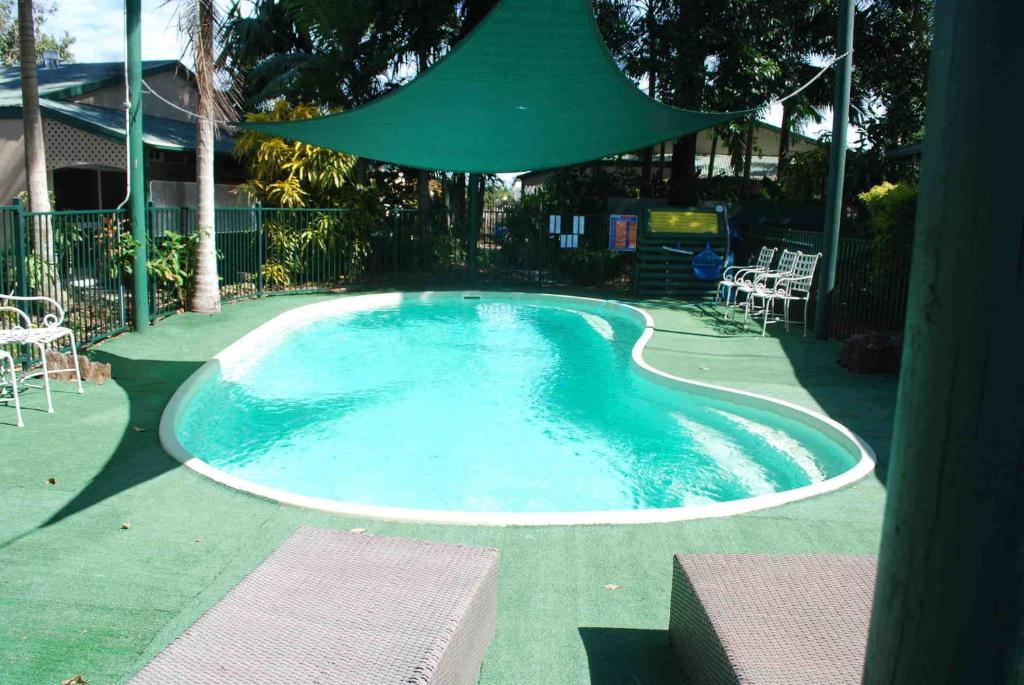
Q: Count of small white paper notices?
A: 3